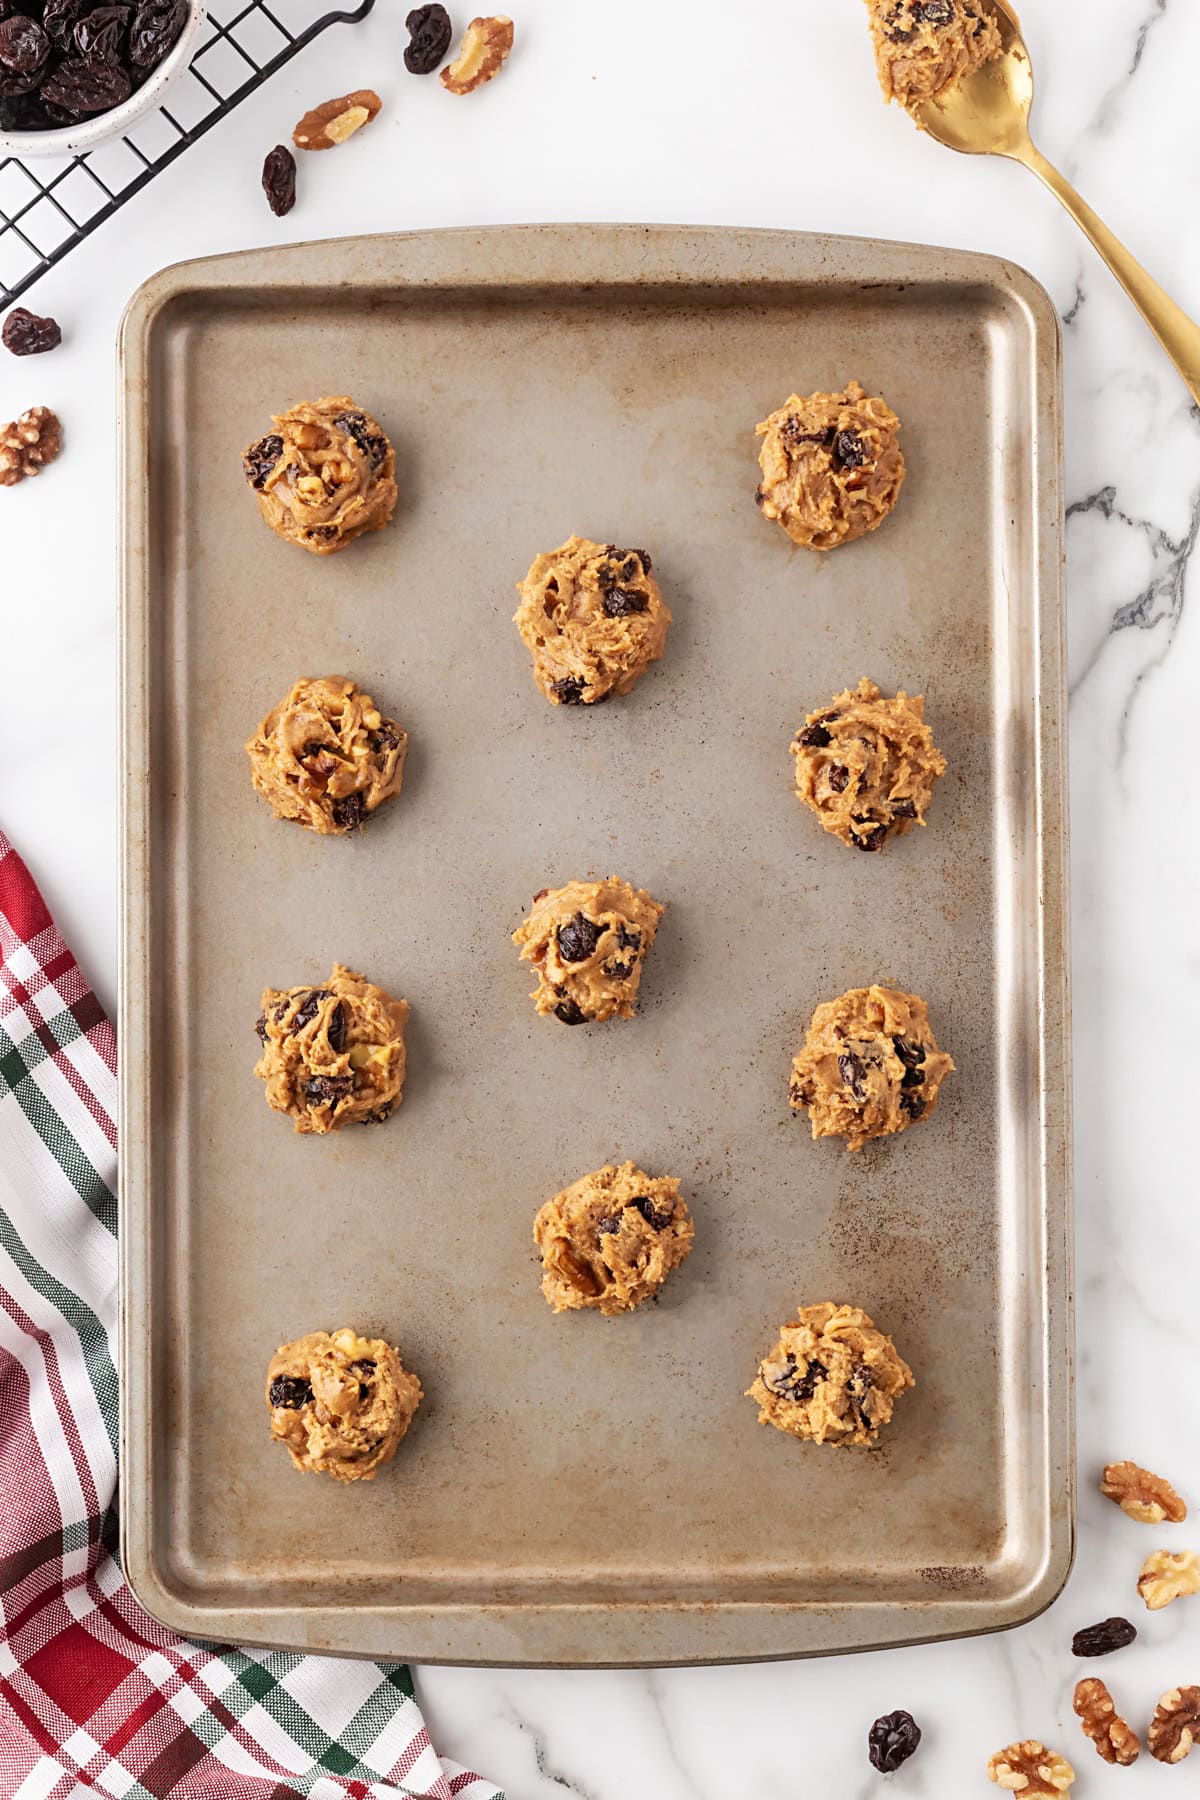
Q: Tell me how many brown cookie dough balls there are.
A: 11